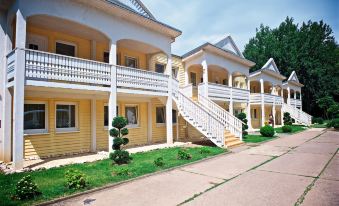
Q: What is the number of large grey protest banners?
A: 0